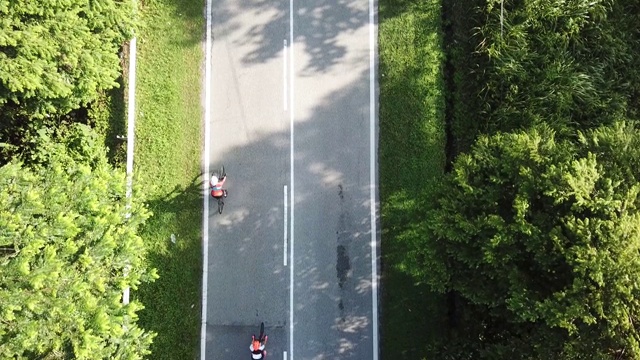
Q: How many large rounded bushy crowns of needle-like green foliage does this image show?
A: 3